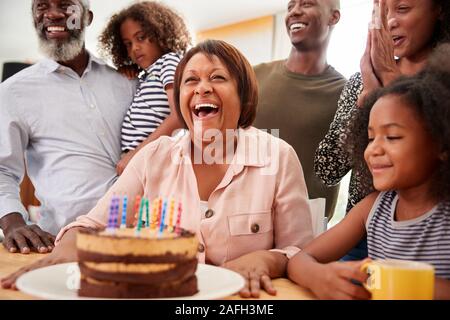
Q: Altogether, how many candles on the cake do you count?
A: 11